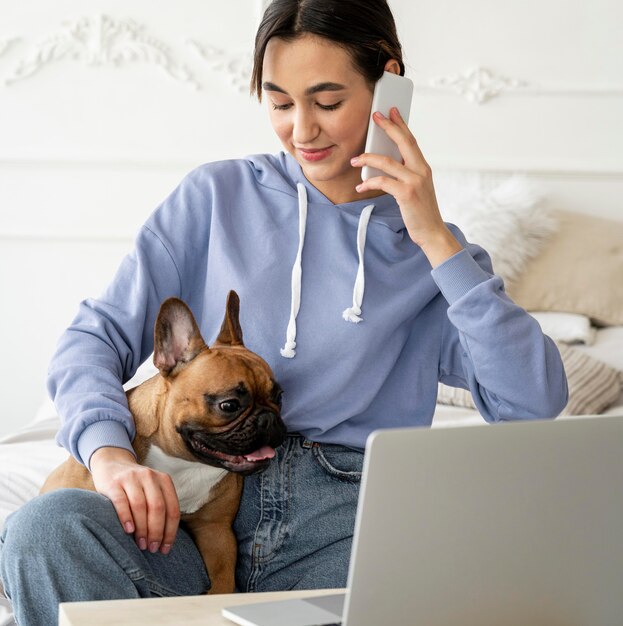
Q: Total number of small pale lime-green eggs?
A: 0